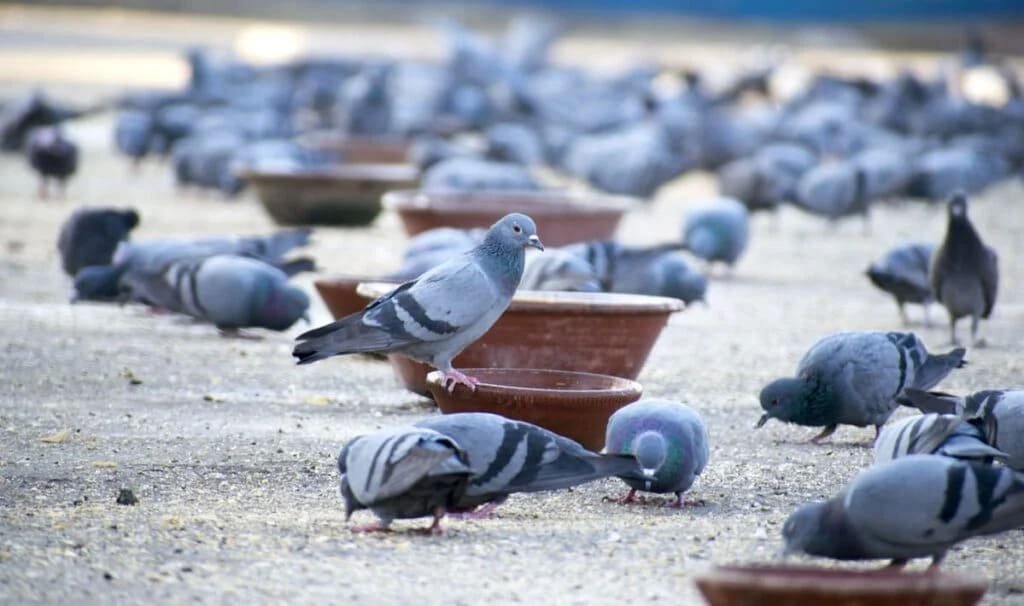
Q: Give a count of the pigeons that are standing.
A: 2